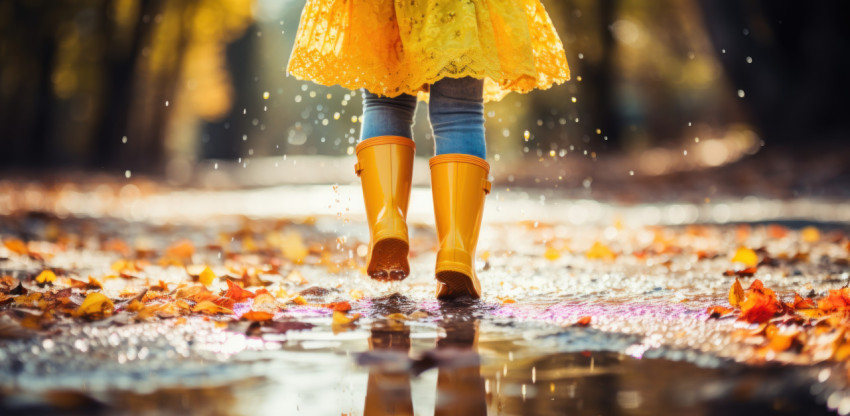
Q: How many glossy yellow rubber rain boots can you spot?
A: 2